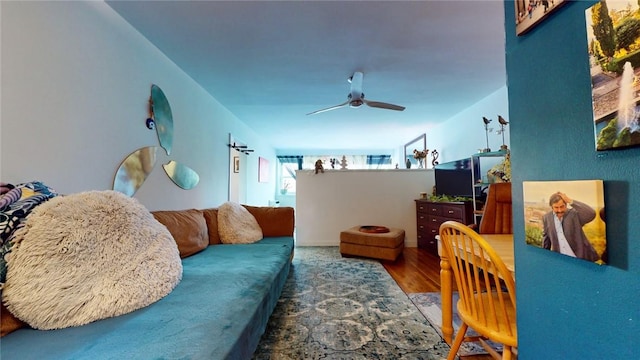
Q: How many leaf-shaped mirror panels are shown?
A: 3